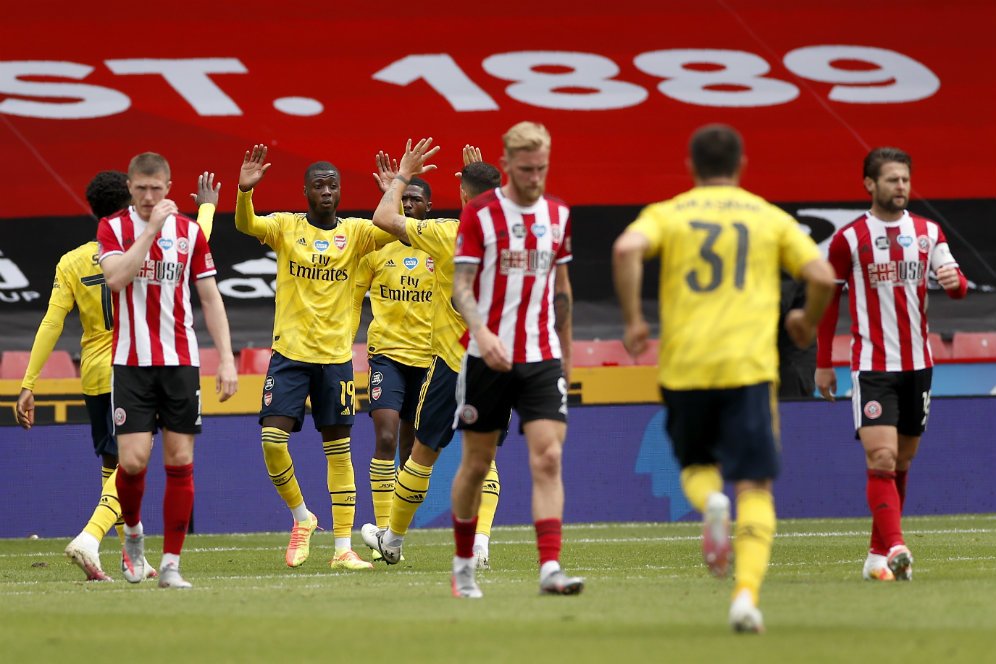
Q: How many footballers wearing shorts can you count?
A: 8